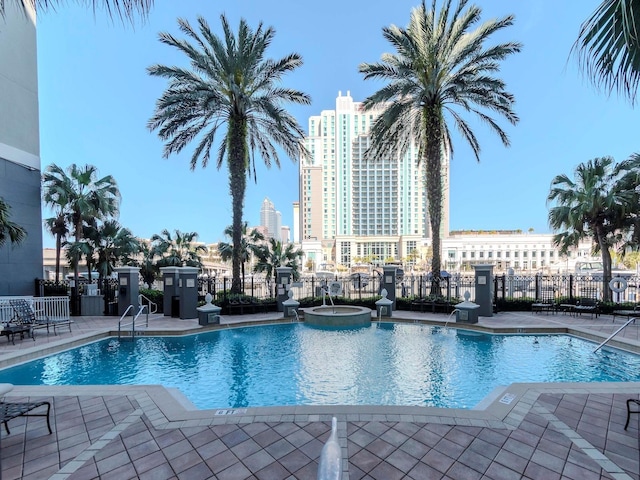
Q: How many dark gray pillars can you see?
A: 6